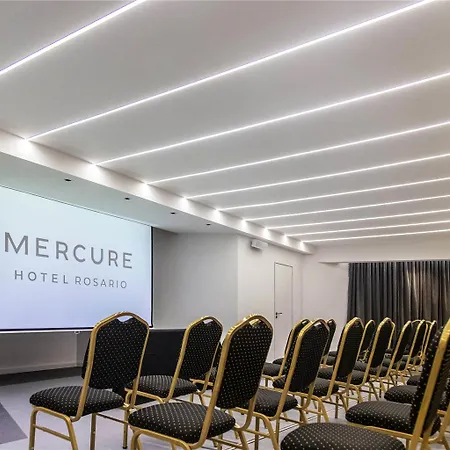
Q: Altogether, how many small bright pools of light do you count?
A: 9